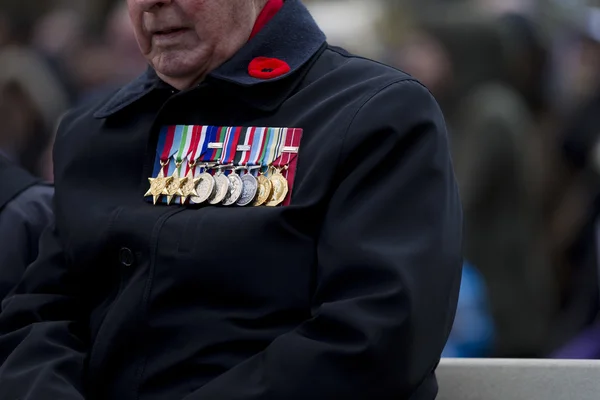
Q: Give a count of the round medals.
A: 6